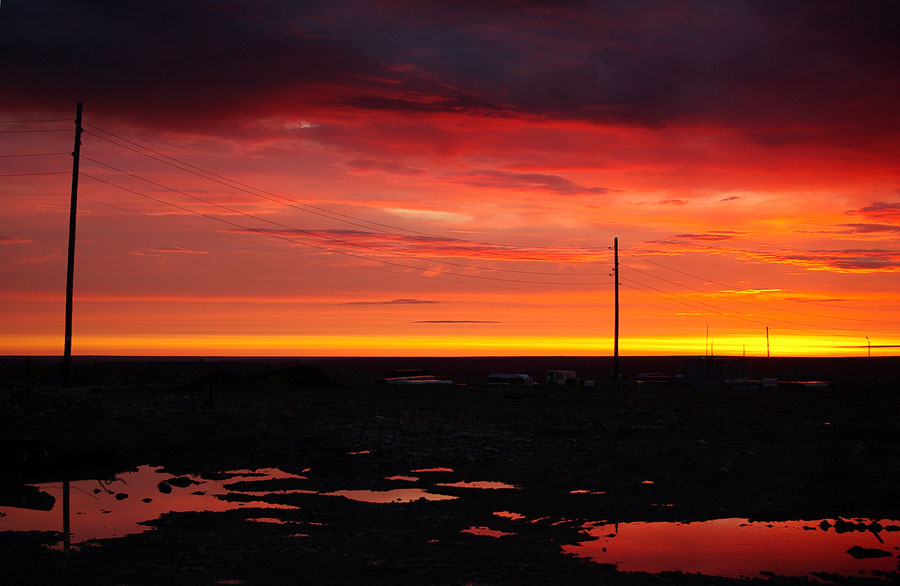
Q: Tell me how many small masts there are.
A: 5